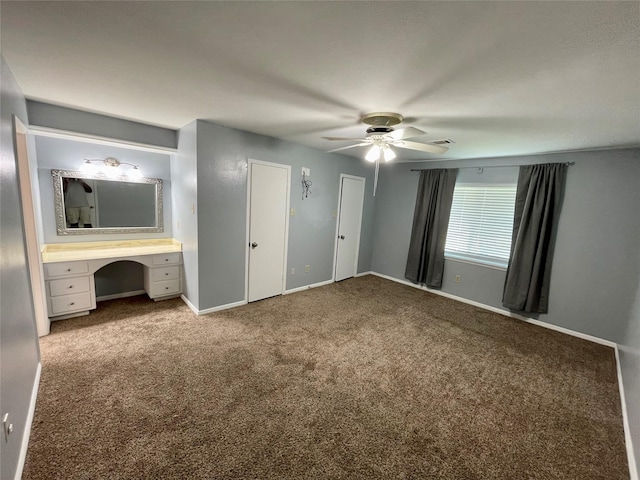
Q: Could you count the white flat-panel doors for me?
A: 2